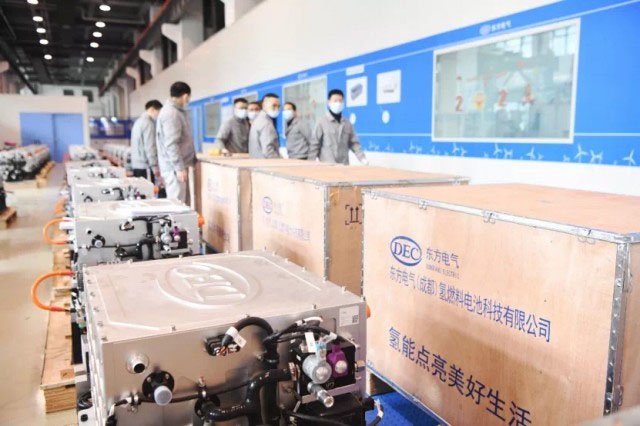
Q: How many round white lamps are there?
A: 10